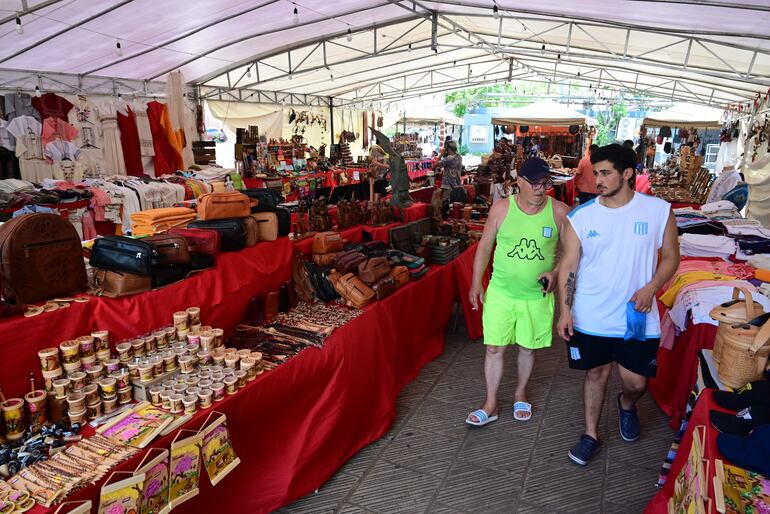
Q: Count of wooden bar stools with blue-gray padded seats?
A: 0